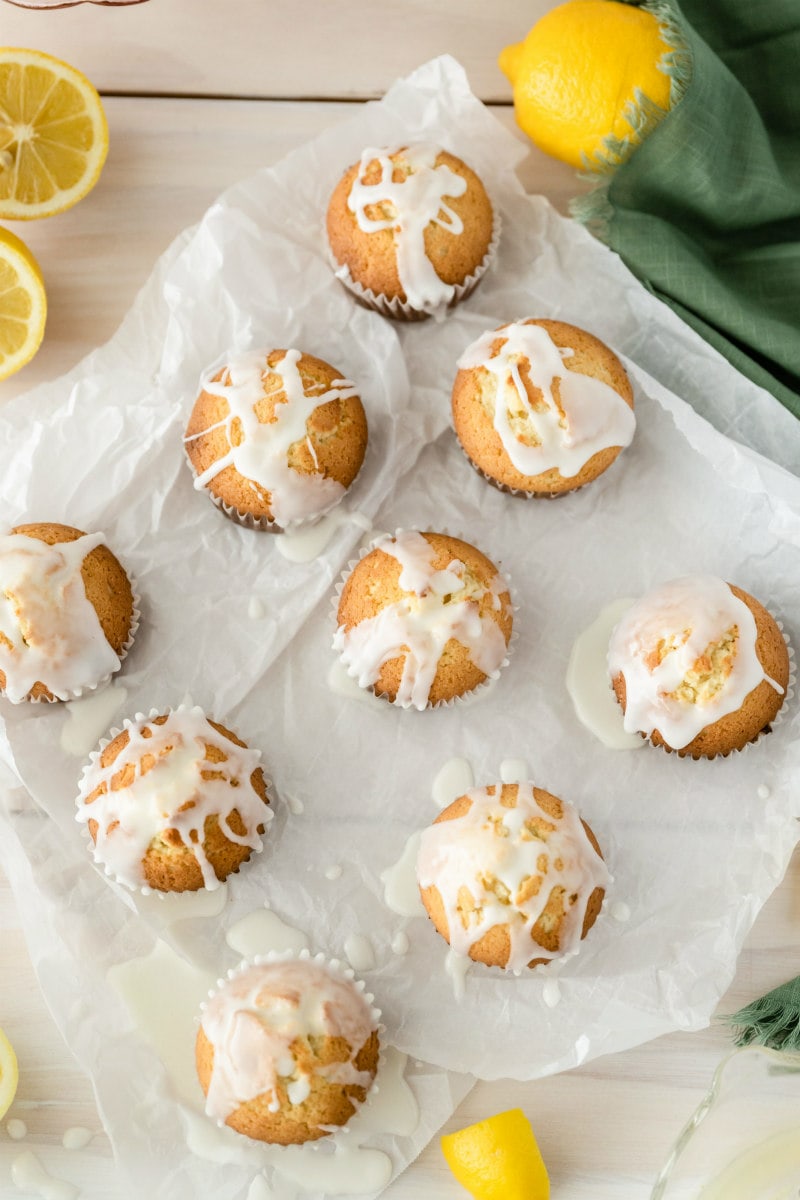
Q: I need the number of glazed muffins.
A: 9